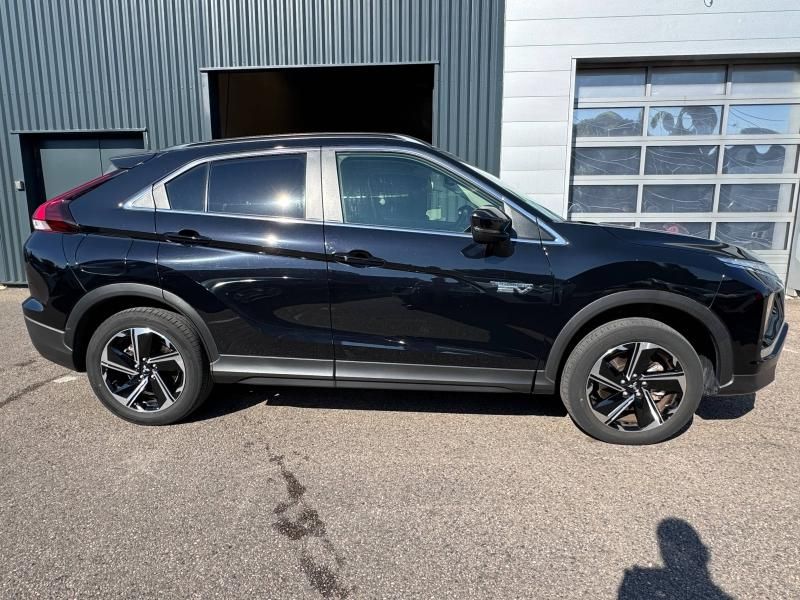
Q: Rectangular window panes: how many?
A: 15